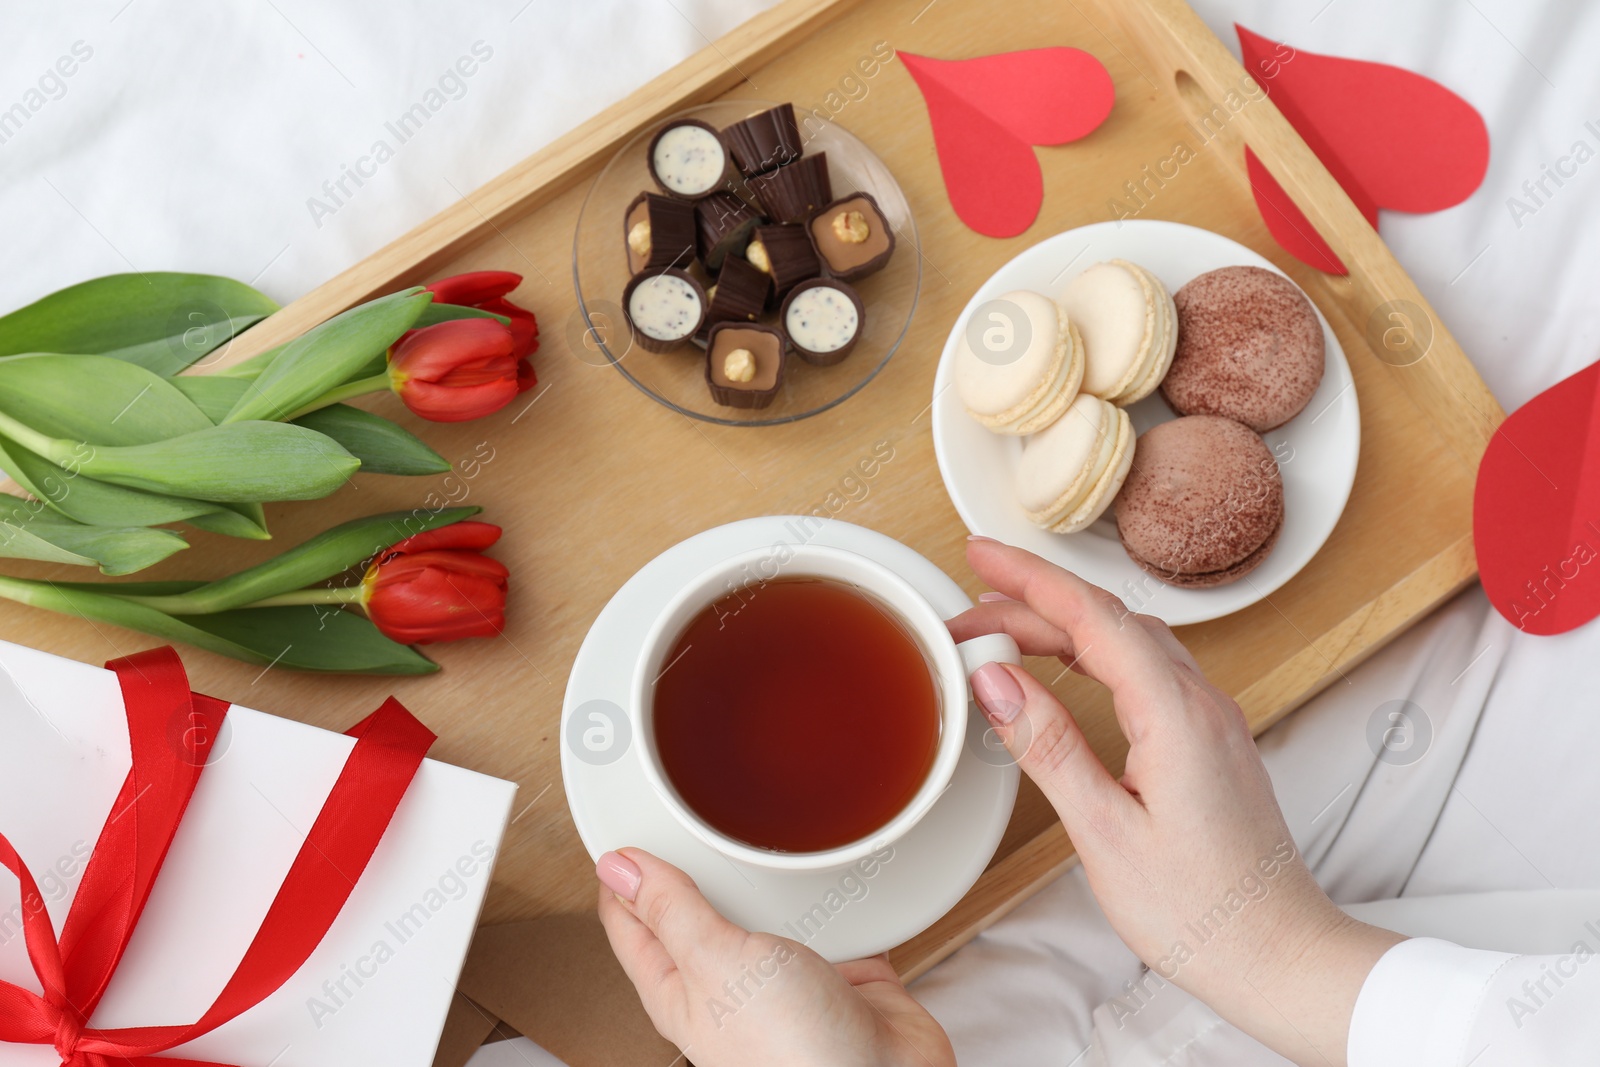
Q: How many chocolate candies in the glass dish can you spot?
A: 11